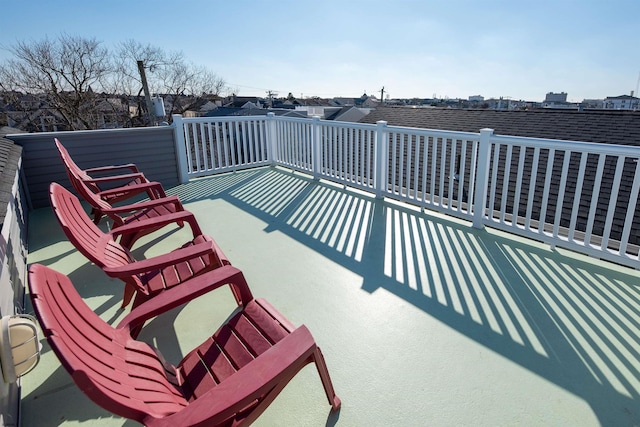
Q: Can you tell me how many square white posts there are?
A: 5